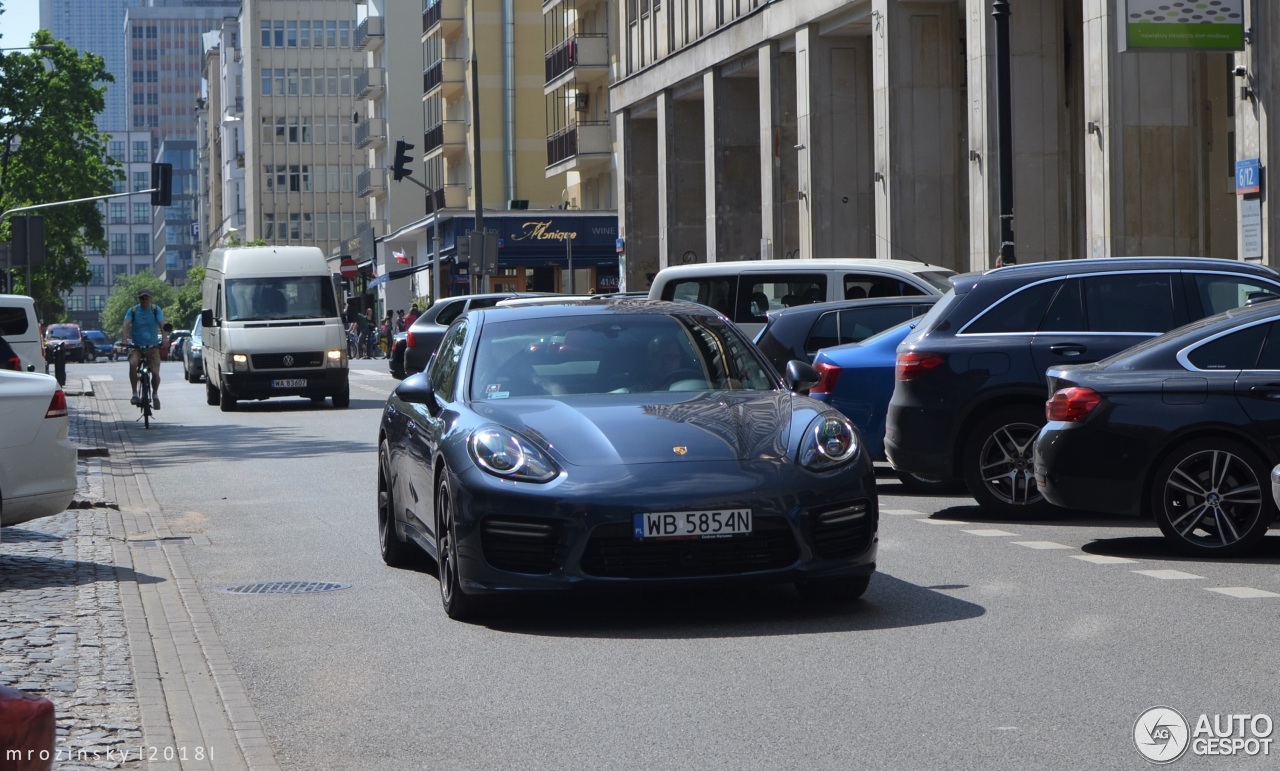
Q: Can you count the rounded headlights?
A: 2